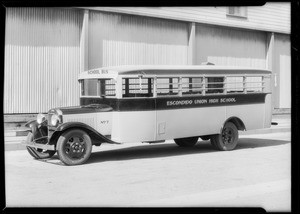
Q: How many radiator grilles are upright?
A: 1